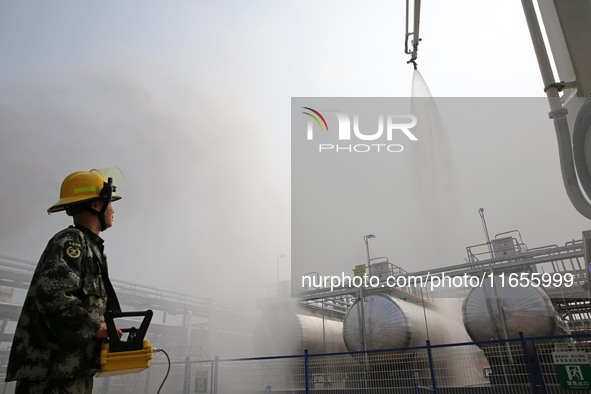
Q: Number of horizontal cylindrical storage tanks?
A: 3